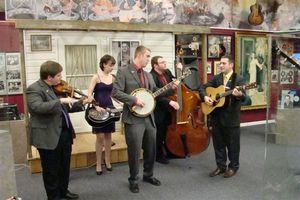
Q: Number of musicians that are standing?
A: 5